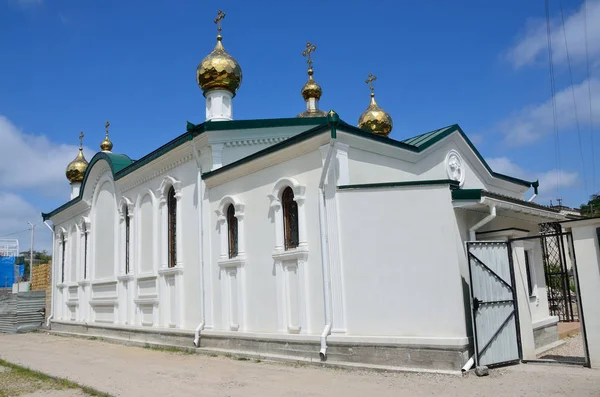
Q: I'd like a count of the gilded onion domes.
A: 5